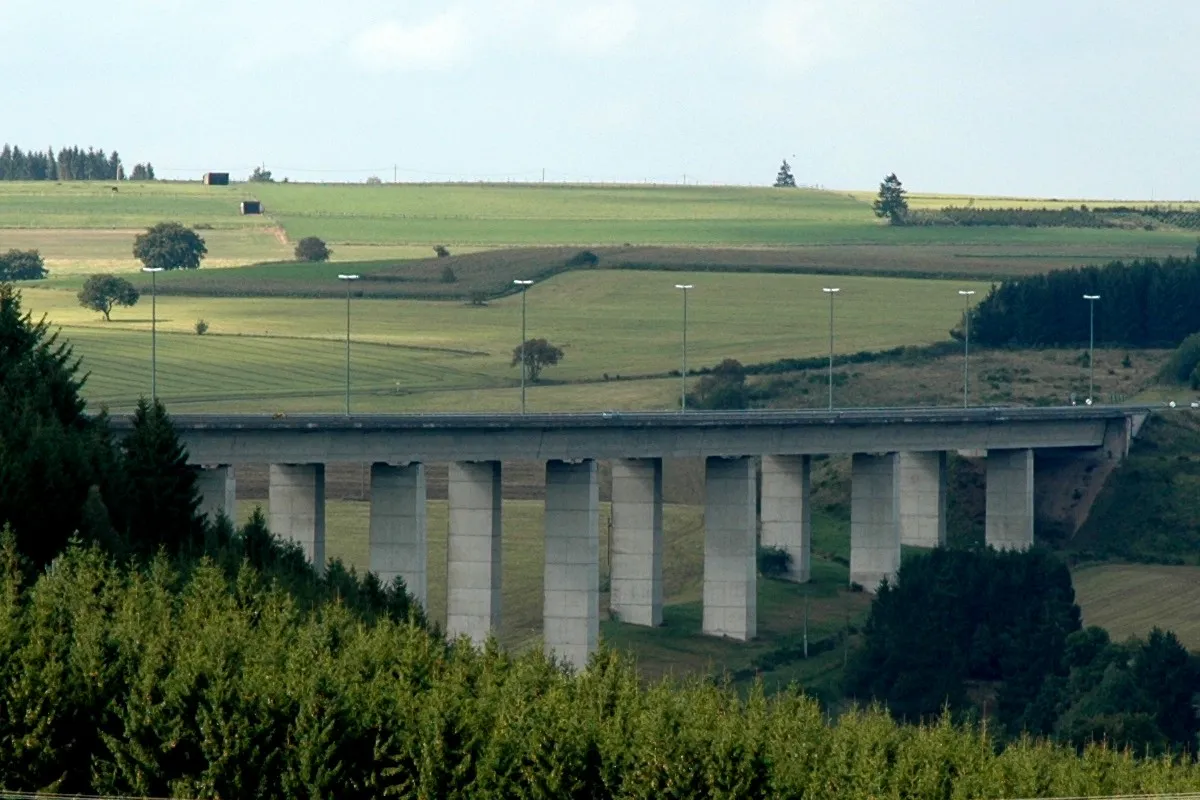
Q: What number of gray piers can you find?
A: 11